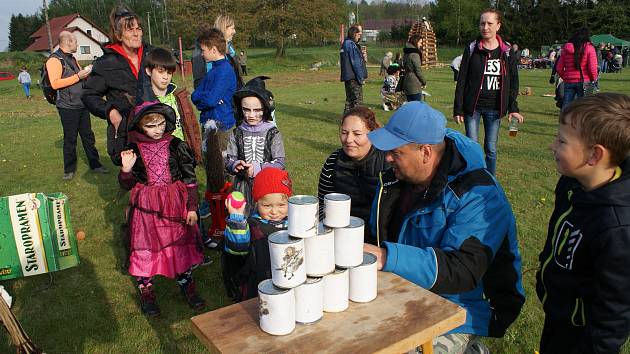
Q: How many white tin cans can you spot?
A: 9